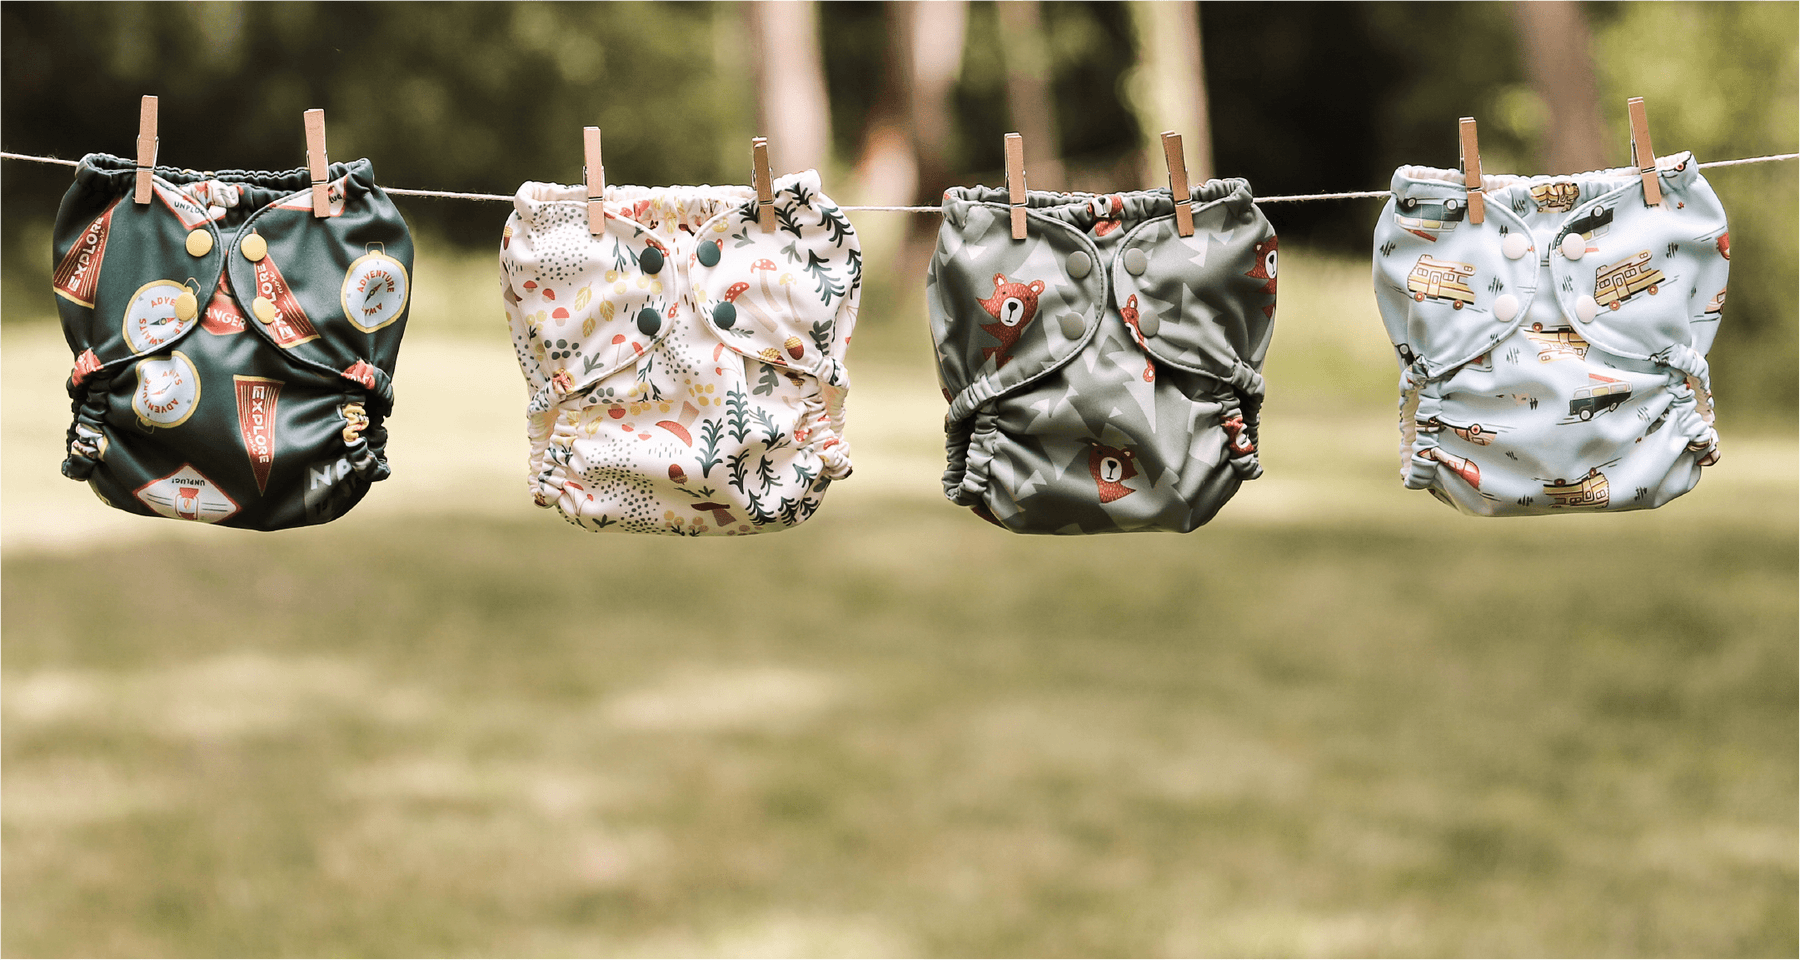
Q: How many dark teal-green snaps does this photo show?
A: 4